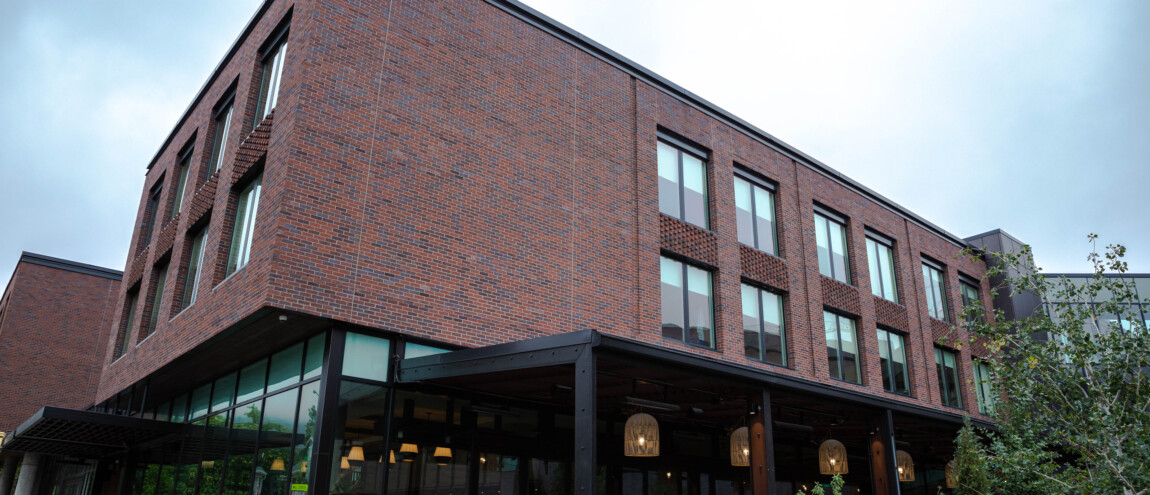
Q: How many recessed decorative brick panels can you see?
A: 10